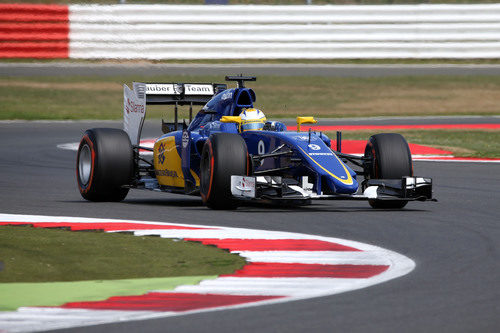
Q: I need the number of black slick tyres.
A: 3